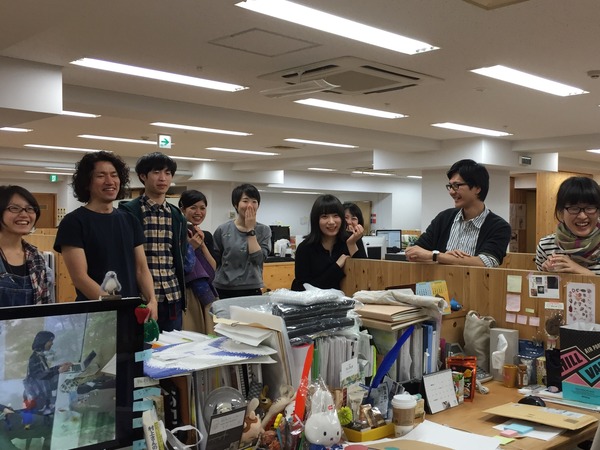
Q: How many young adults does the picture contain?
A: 9